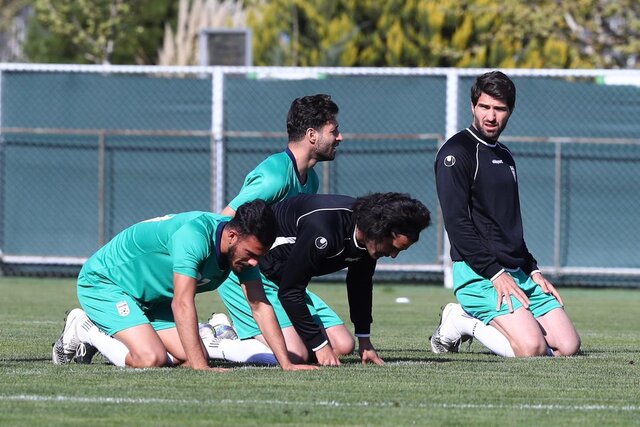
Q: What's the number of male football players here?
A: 4